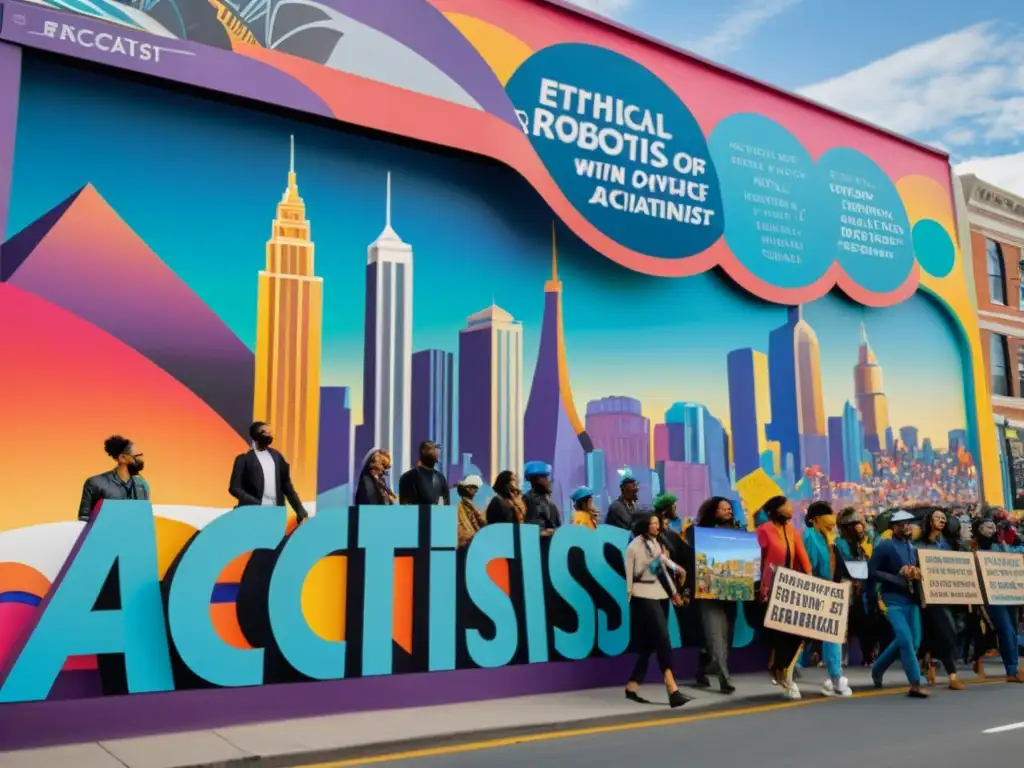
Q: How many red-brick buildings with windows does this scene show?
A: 1